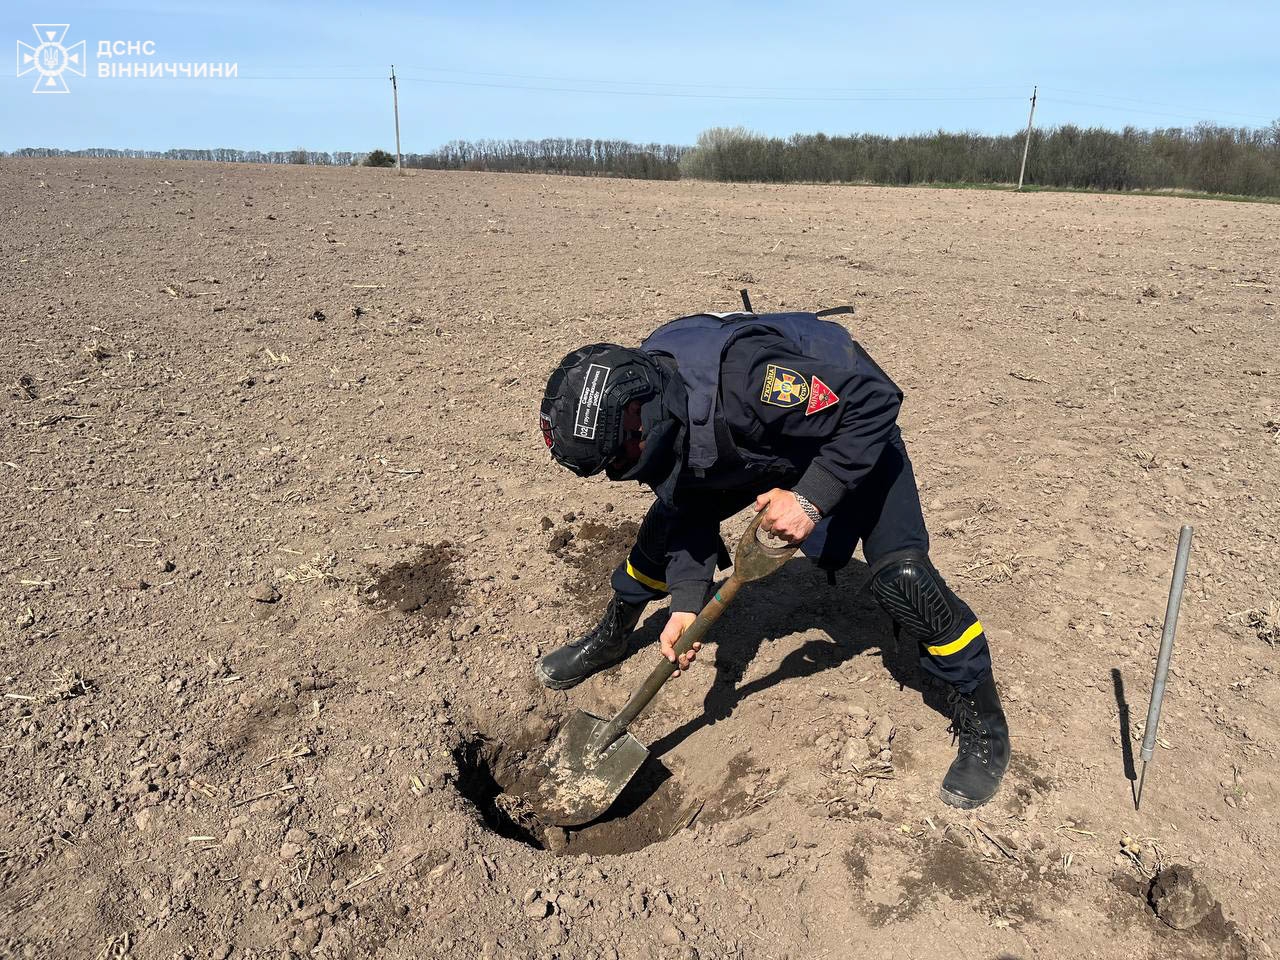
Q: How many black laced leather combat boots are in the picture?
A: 2